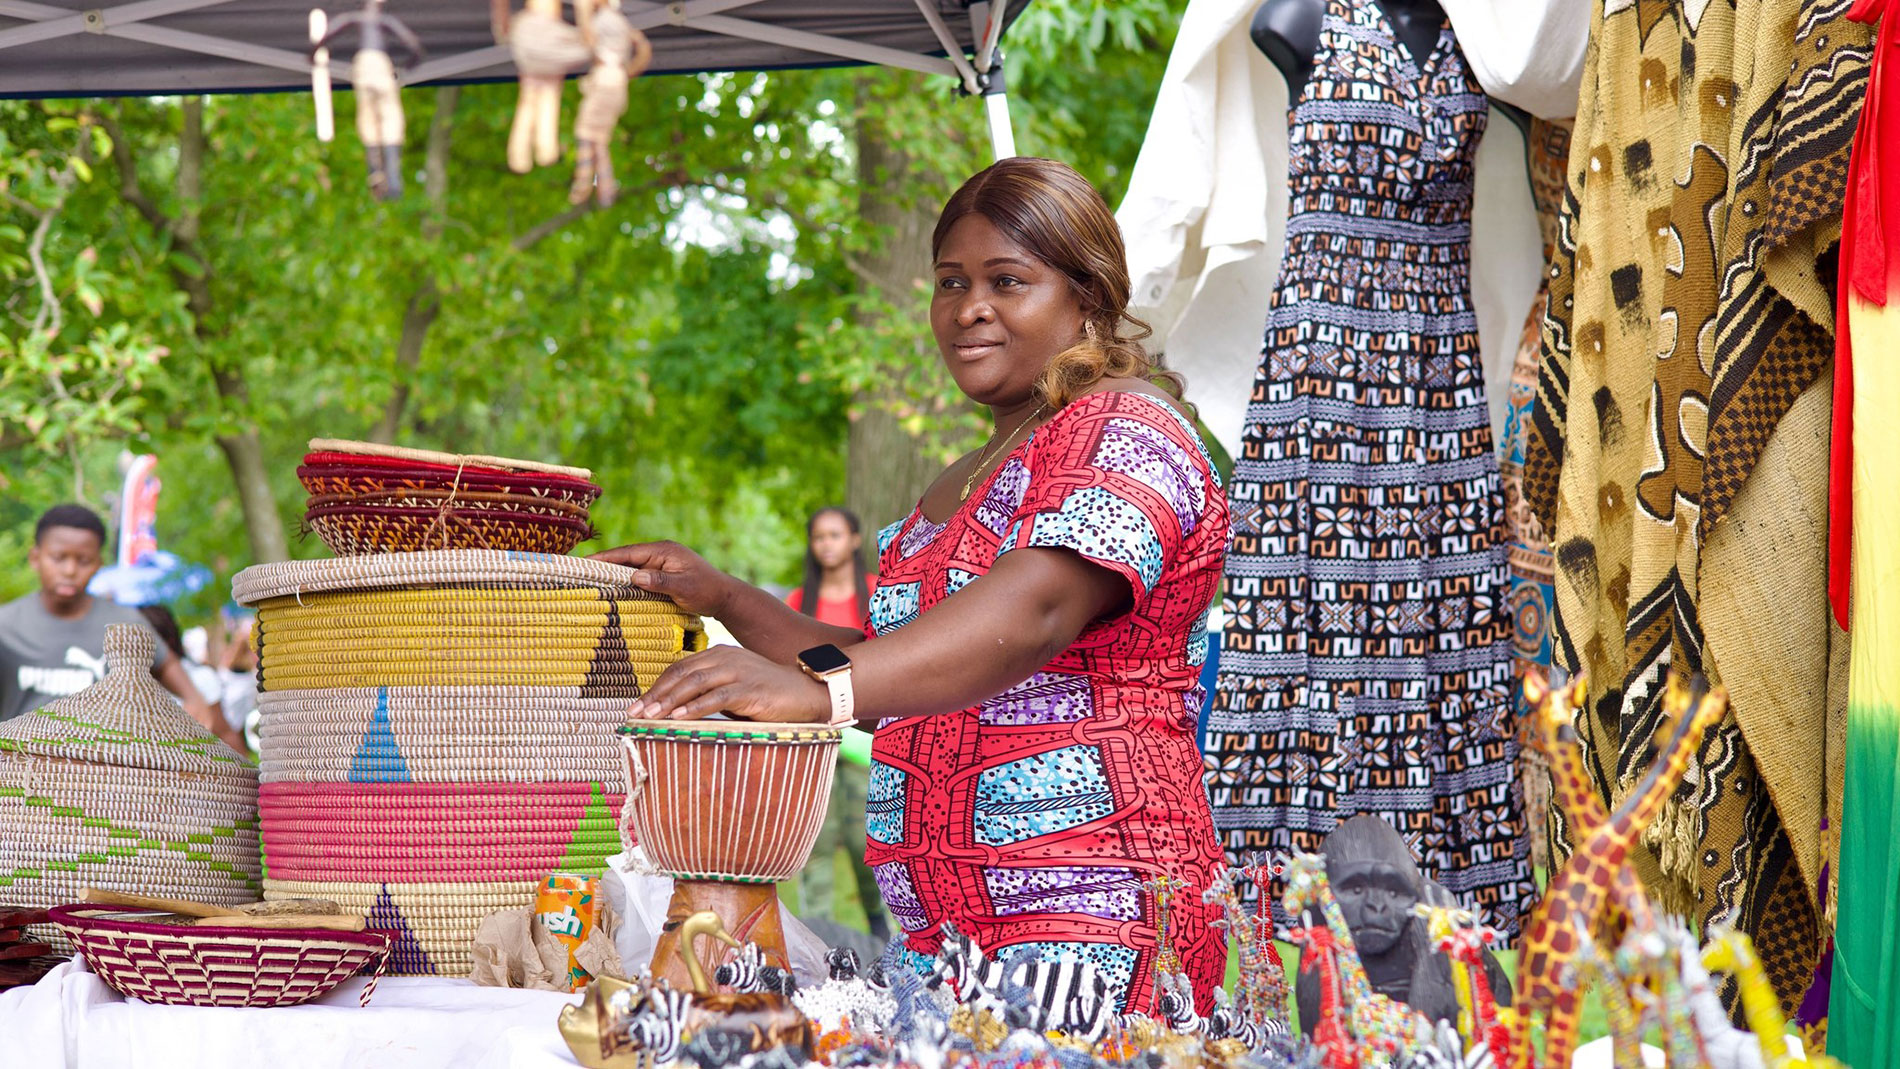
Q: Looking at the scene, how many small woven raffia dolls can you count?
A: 3